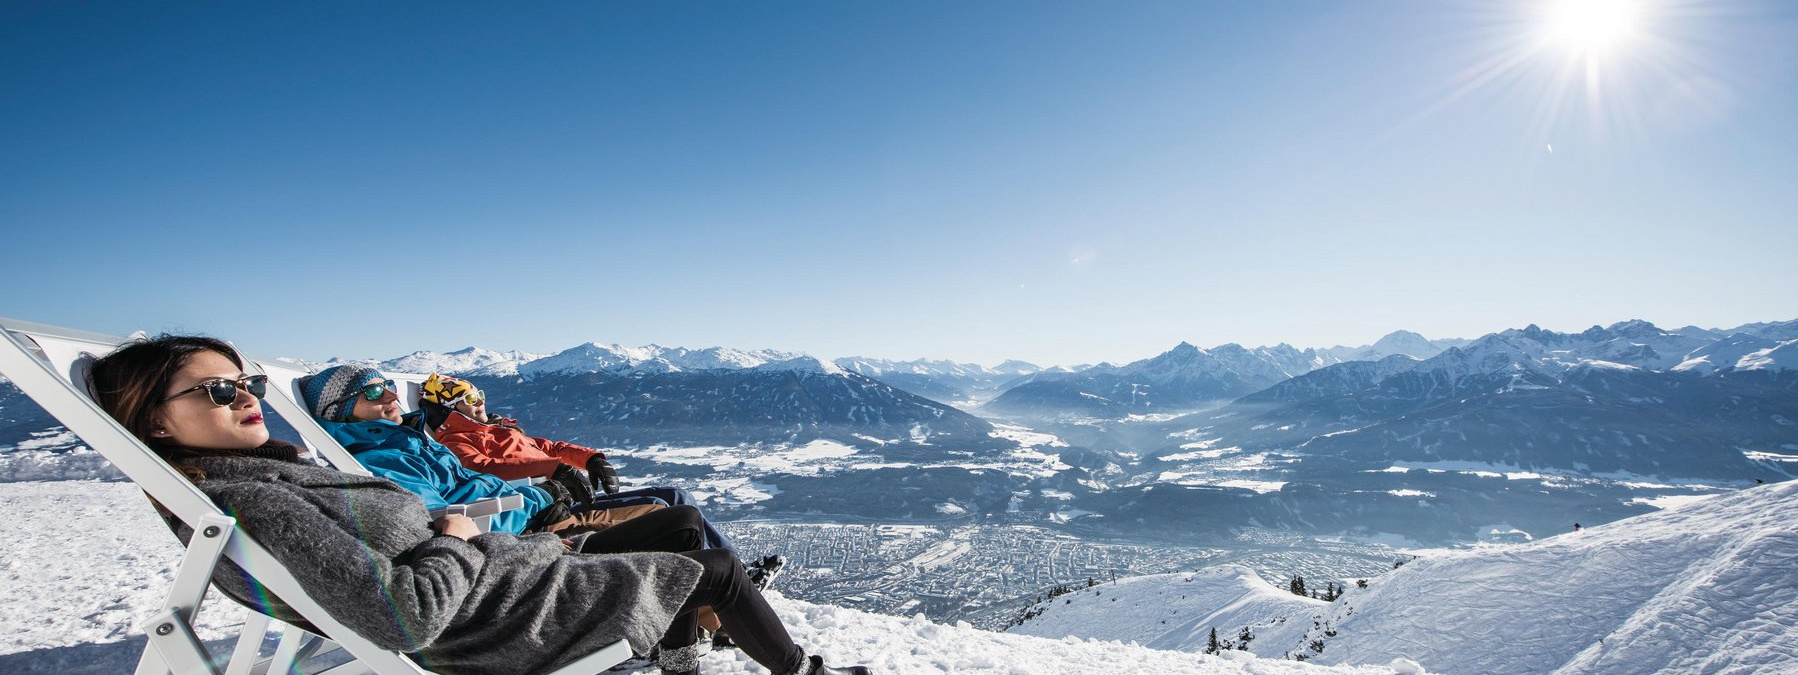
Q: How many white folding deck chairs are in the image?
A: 3